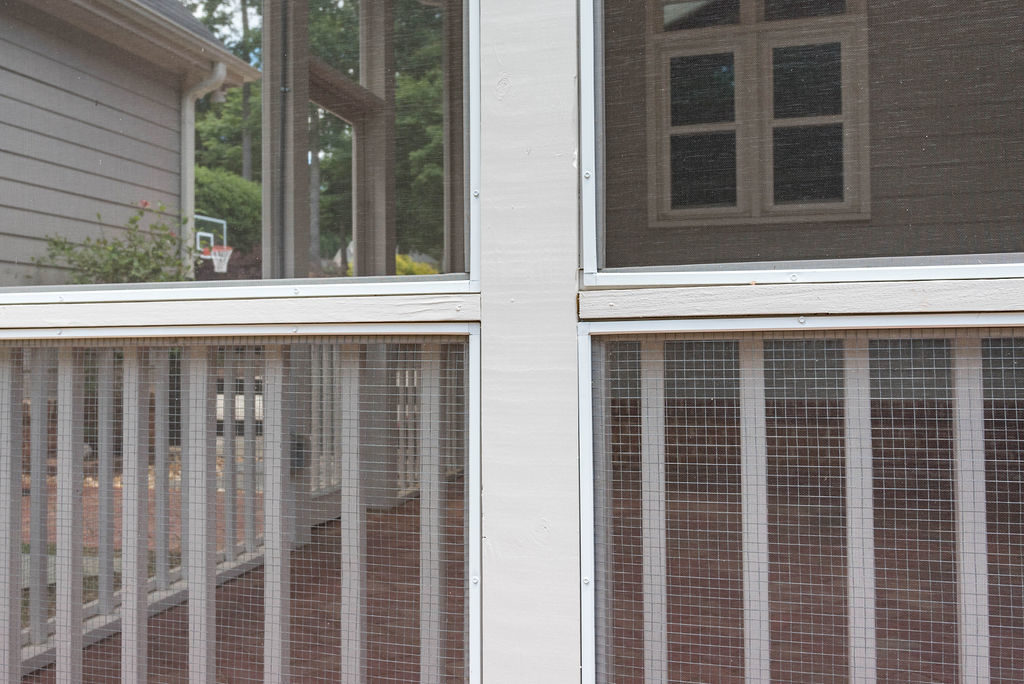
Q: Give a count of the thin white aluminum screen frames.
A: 4